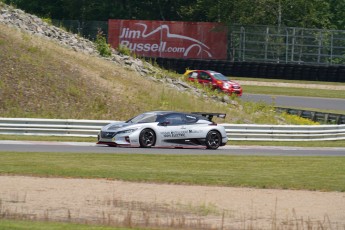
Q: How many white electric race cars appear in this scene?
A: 1